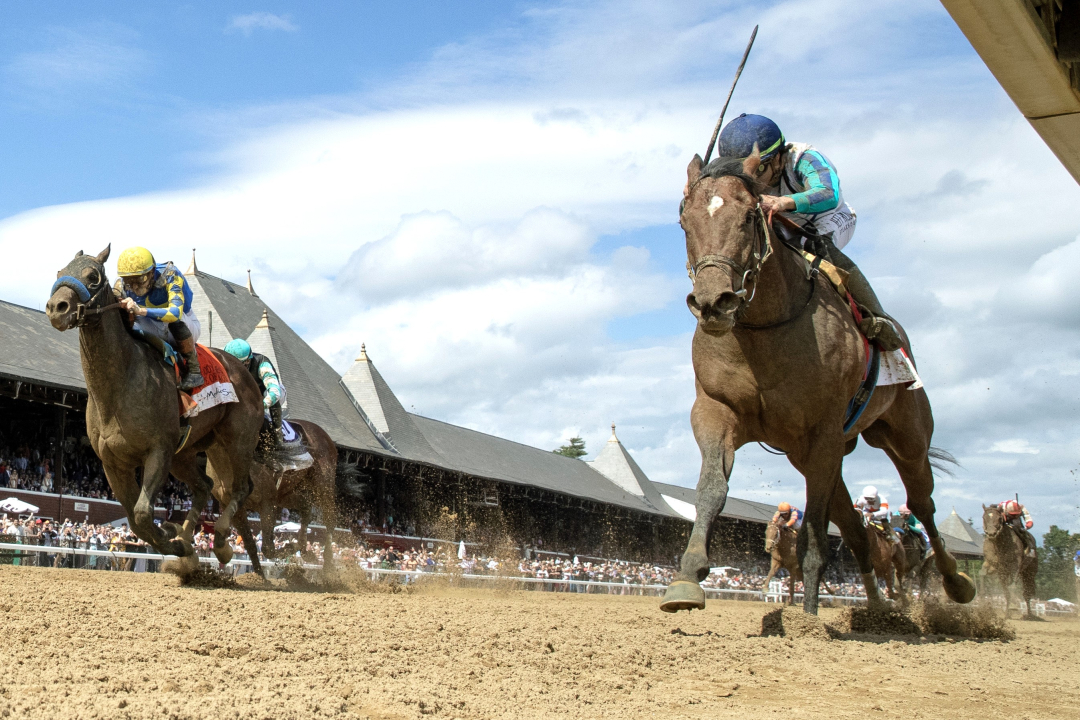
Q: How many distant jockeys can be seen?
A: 4